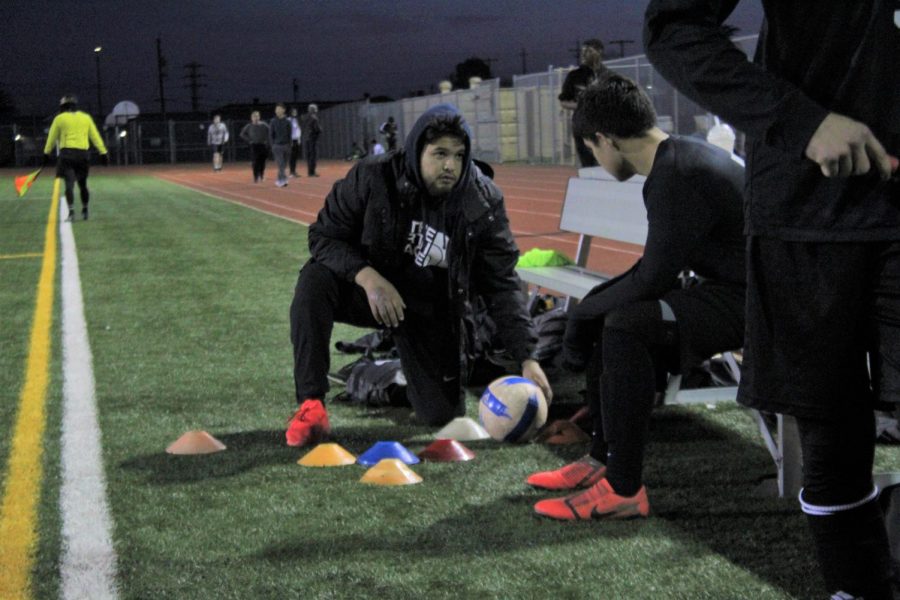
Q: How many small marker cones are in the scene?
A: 7